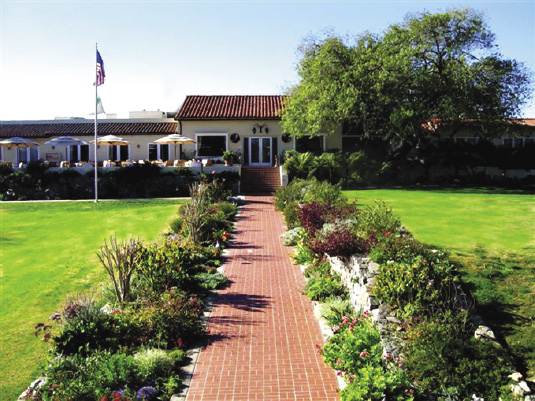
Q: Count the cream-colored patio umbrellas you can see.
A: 4